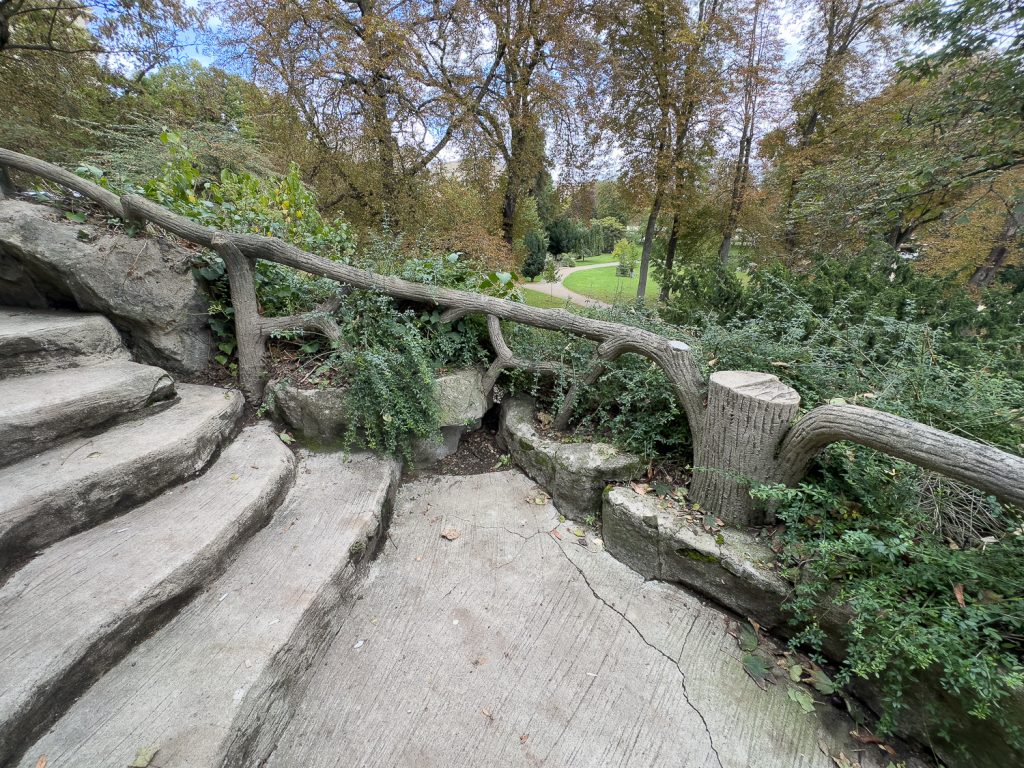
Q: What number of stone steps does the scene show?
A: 5